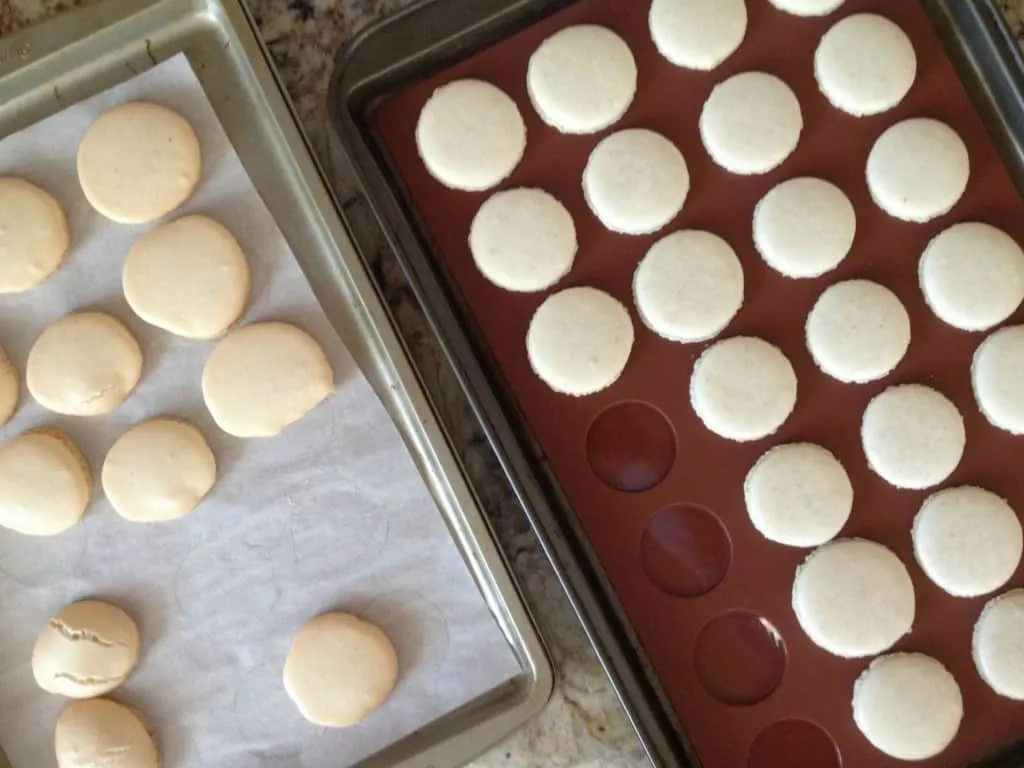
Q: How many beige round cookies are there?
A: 11